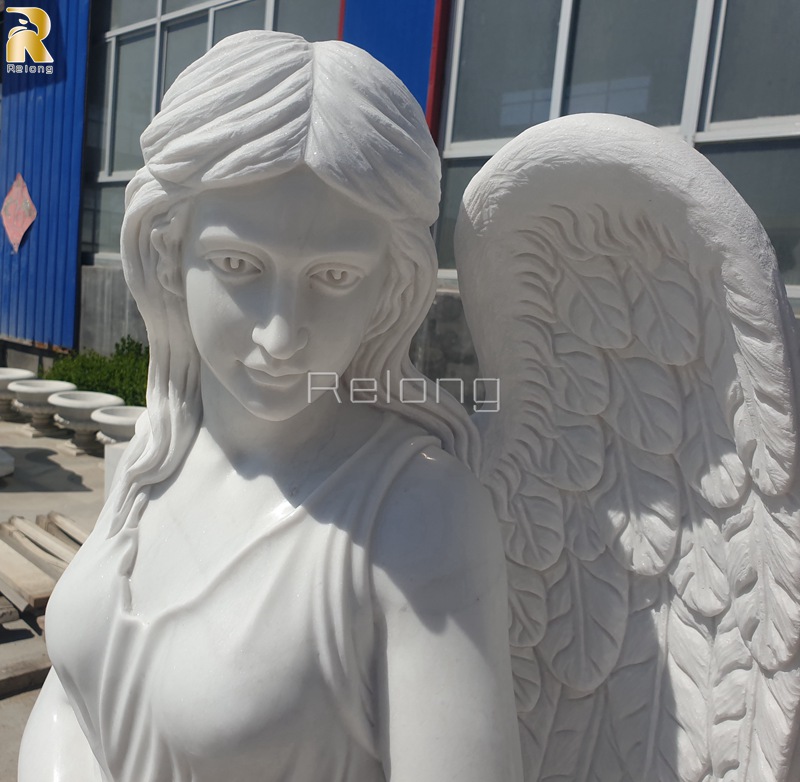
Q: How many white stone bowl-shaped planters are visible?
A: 4